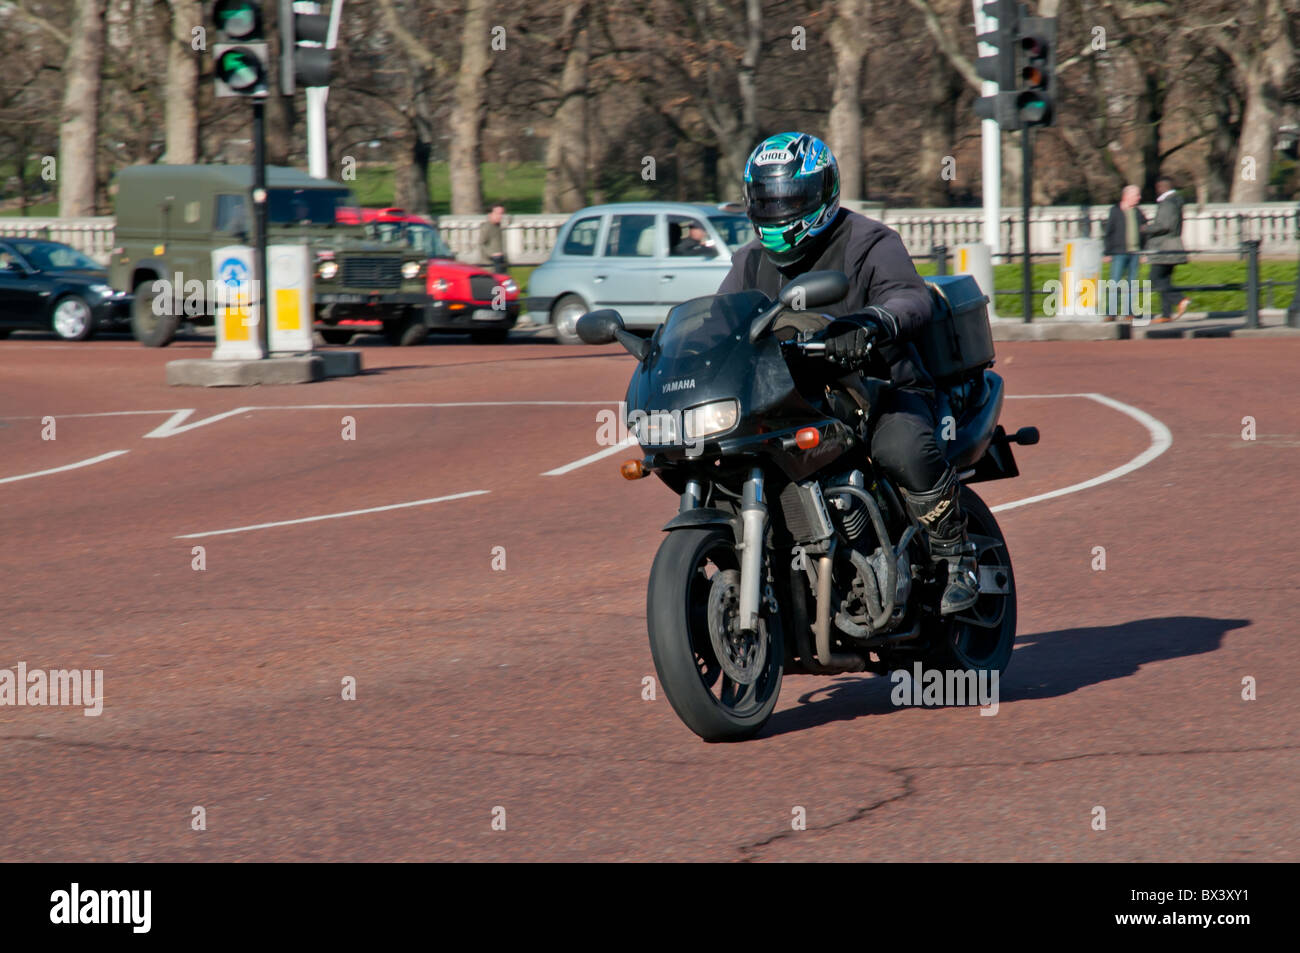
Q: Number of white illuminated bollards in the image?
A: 4